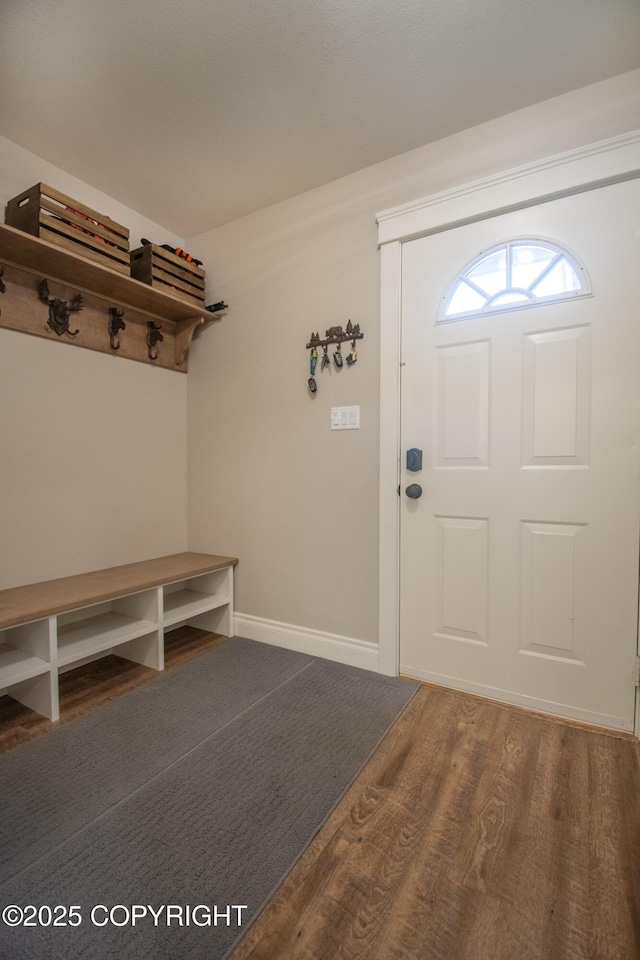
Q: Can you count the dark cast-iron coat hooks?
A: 4